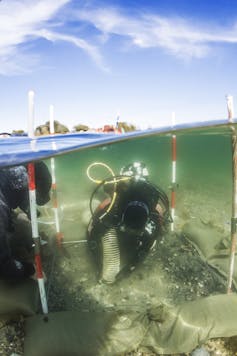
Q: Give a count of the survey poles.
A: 4